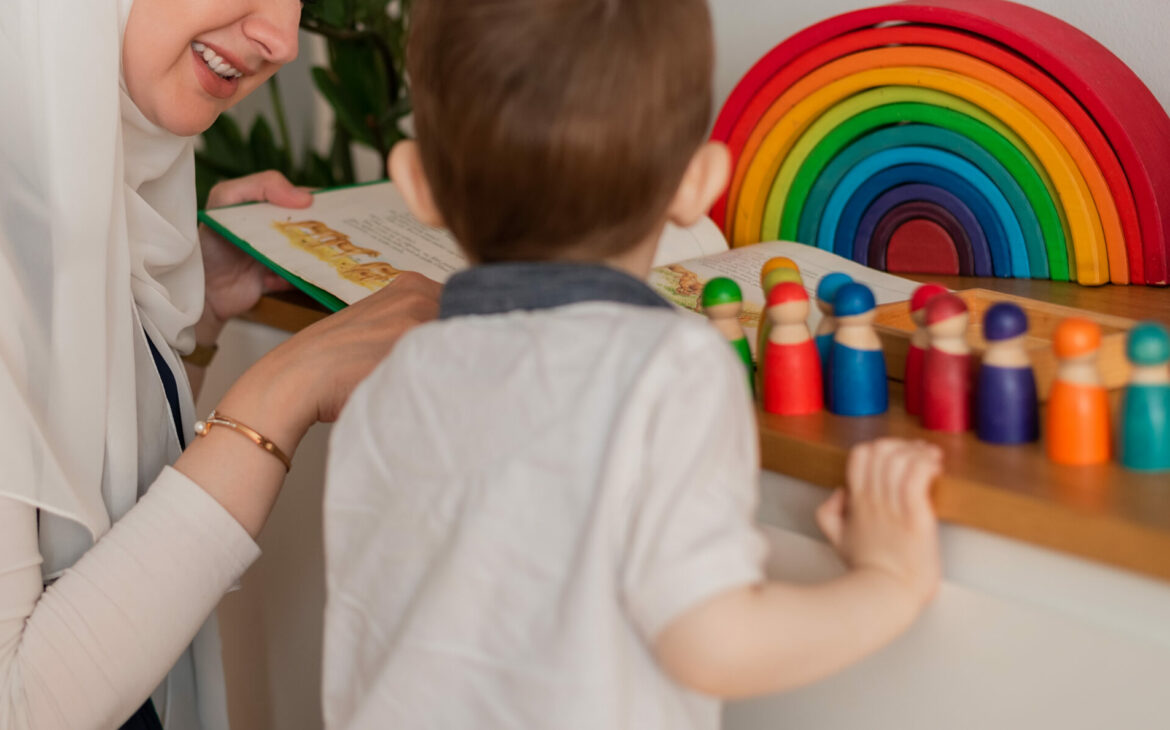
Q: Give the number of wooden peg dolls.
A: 11